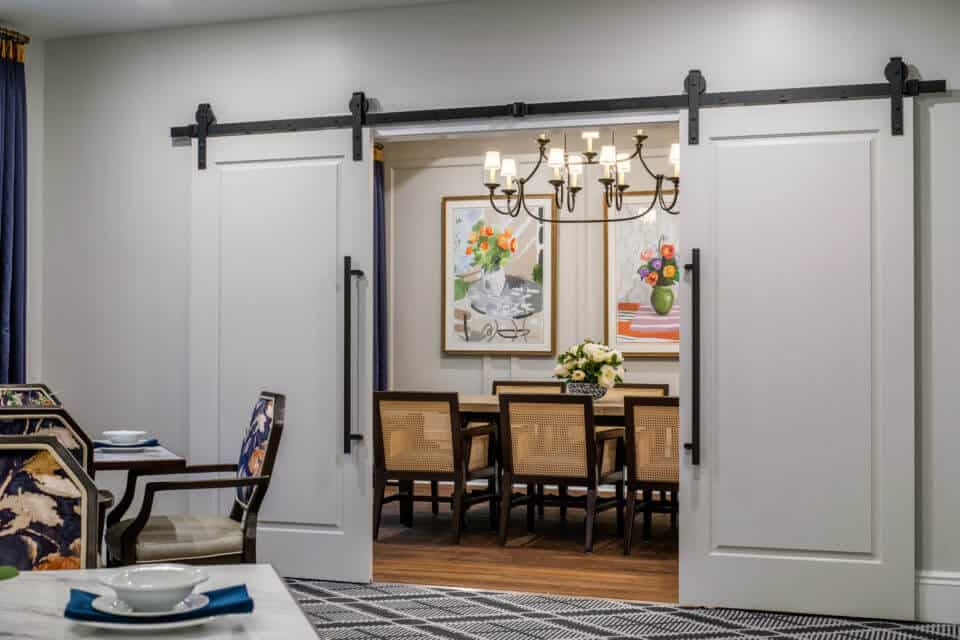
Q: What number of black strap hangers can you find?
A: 4